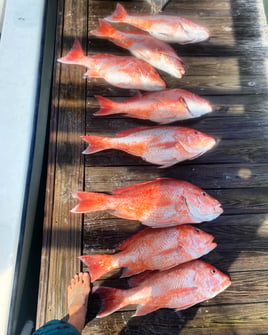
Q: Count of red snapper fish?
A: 8